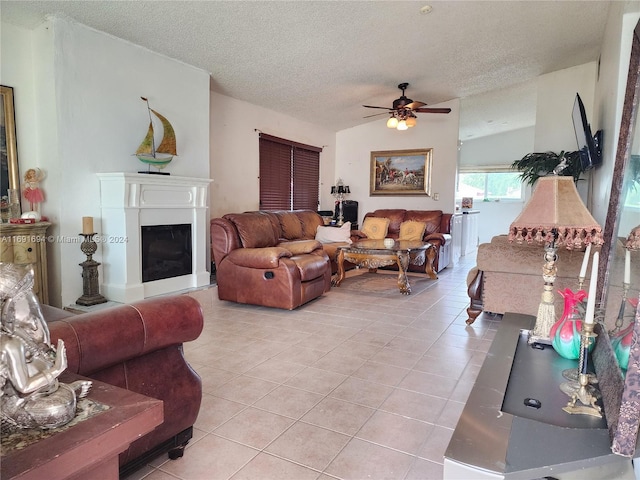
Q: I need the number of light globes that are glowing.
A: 3